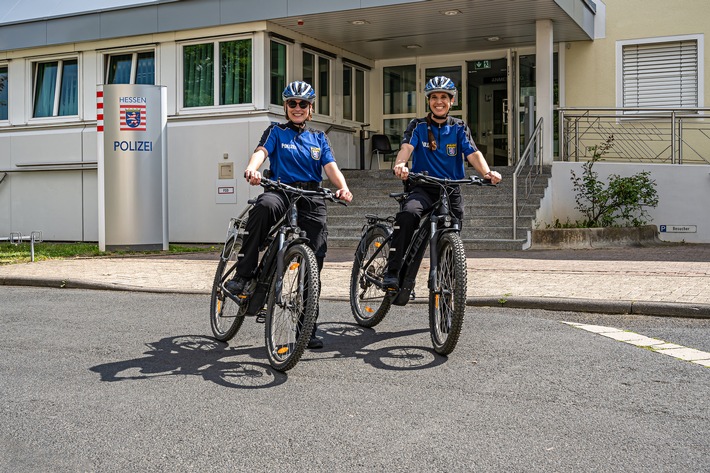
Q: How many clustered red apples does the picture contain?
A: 0